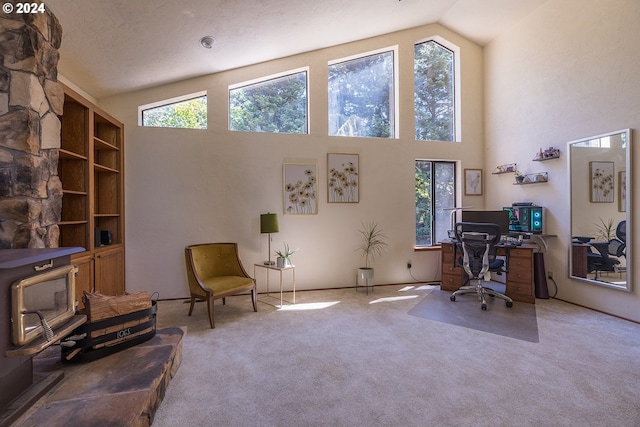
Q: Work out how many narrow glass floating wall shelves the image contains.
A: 3